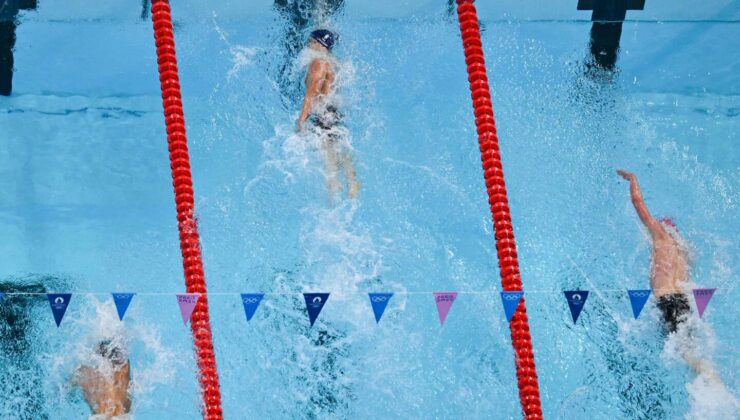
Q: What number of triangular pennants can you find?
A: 11